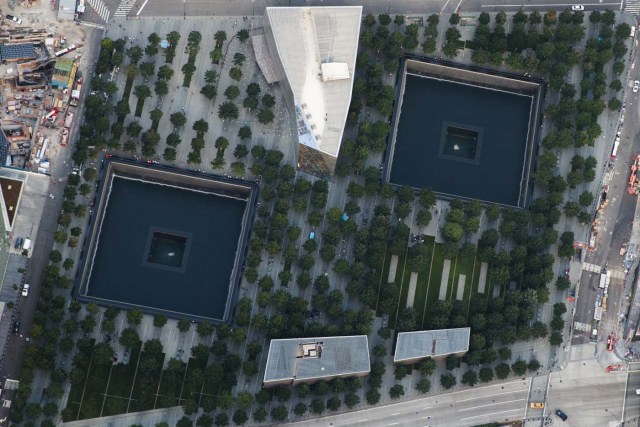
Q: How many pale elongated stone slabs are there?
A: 5